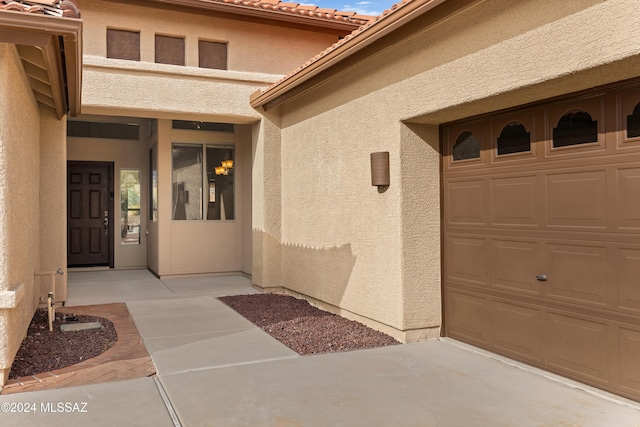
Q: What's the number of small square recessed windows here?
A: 3